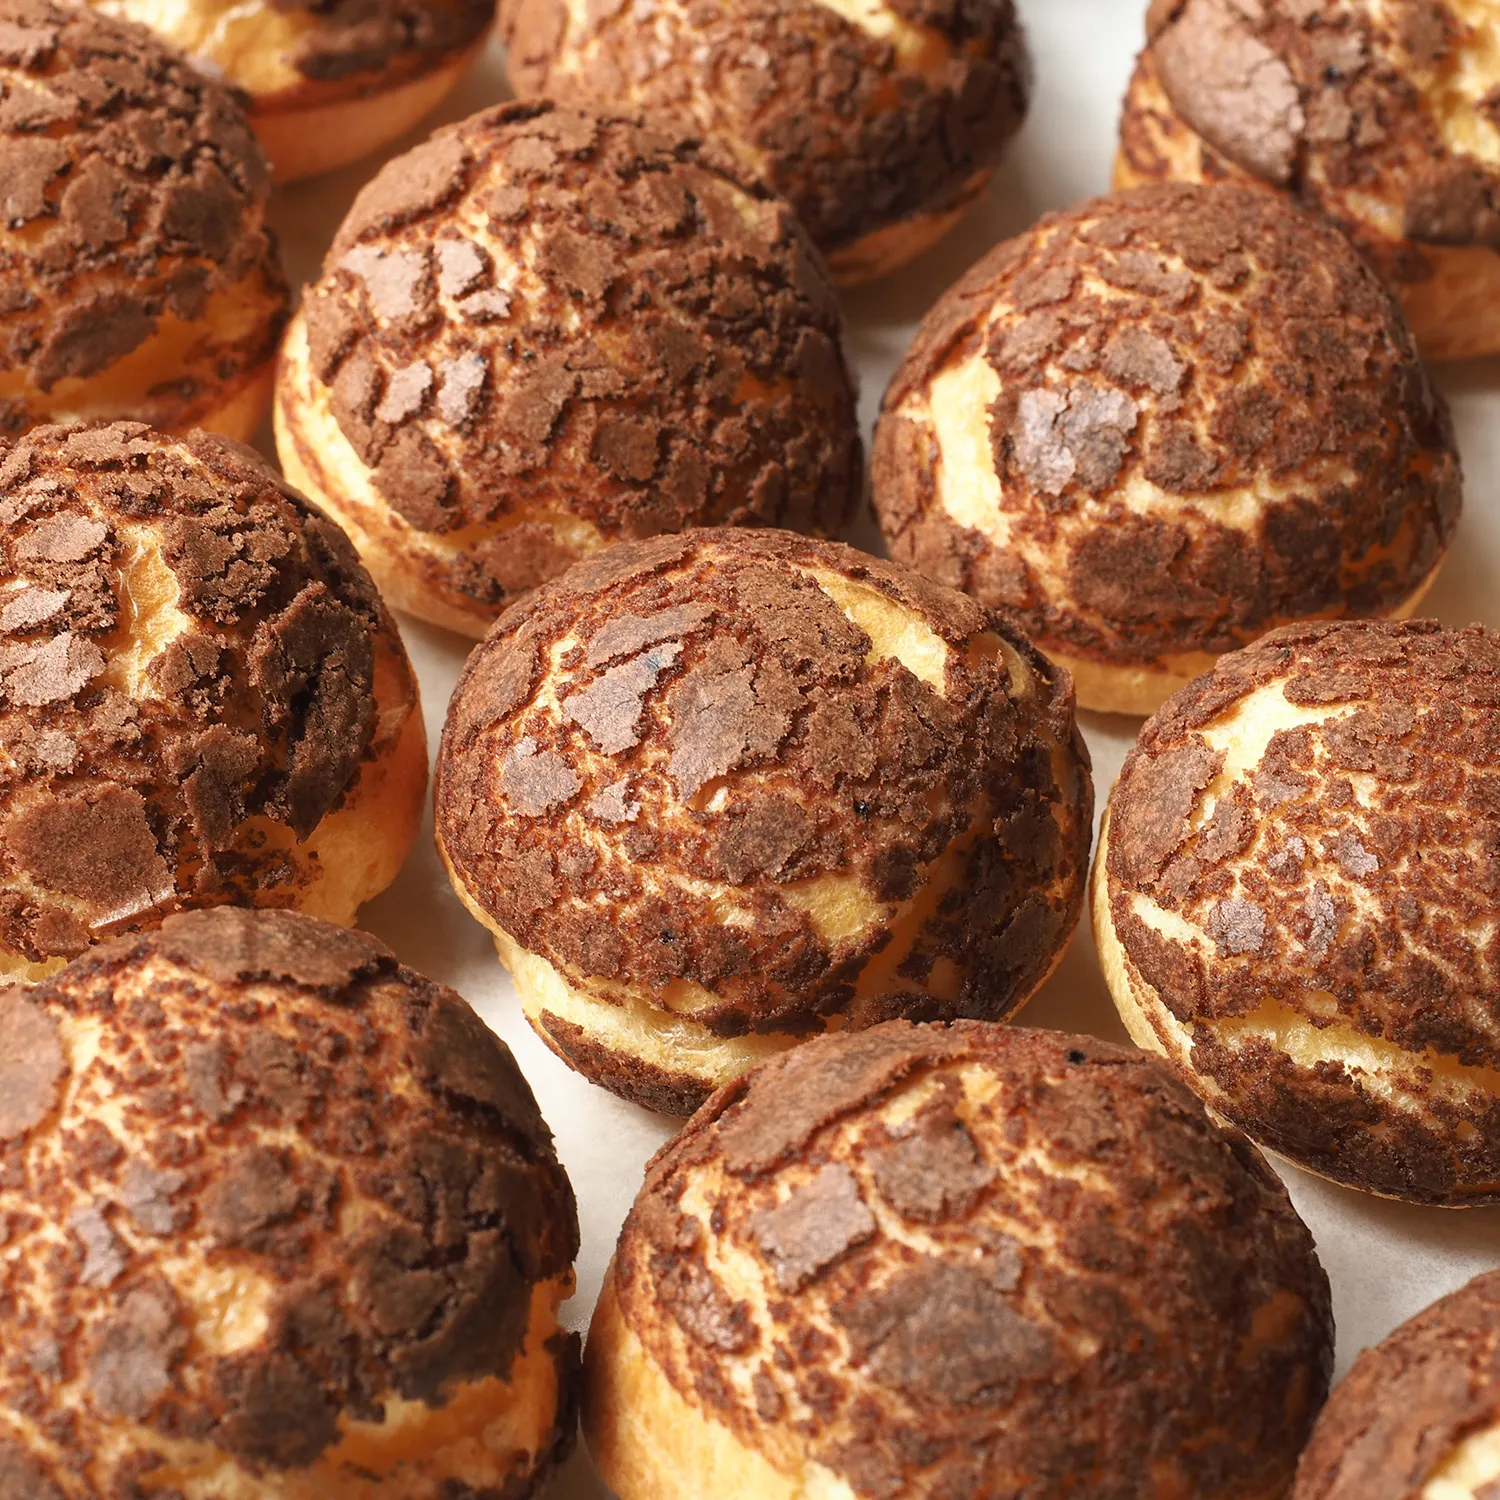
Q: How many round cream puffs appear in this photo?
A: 12